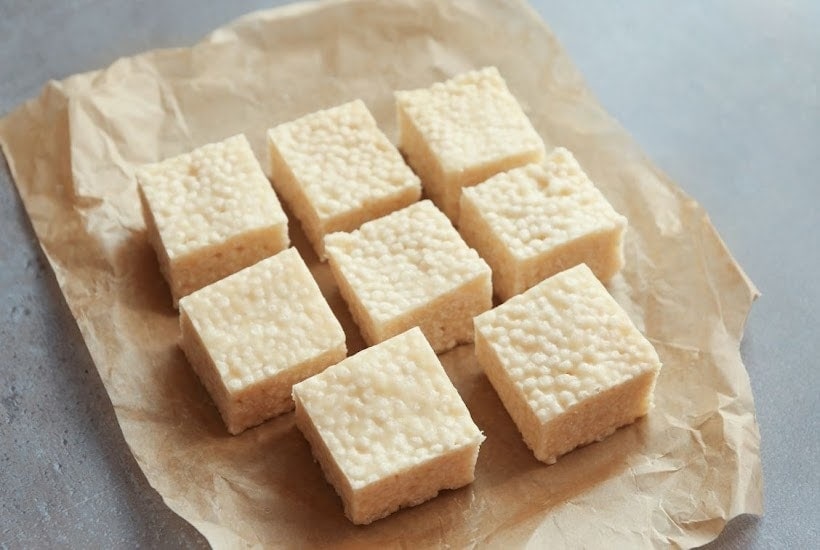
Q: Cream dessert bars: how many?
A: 8